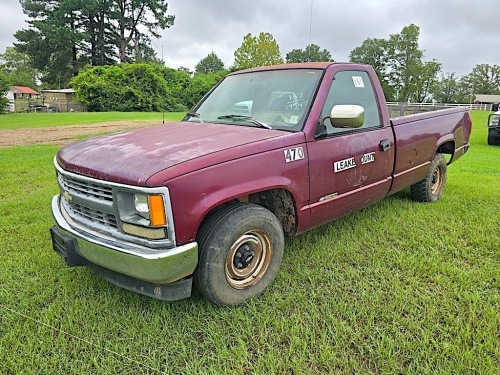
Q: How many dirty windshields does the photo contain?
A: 1